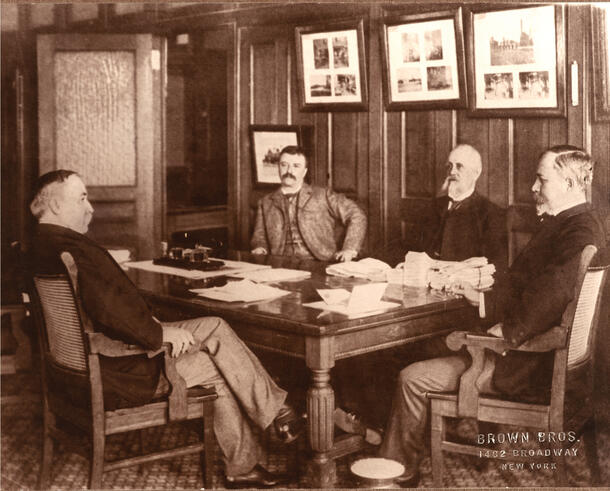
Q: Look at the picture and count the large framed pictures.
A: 3